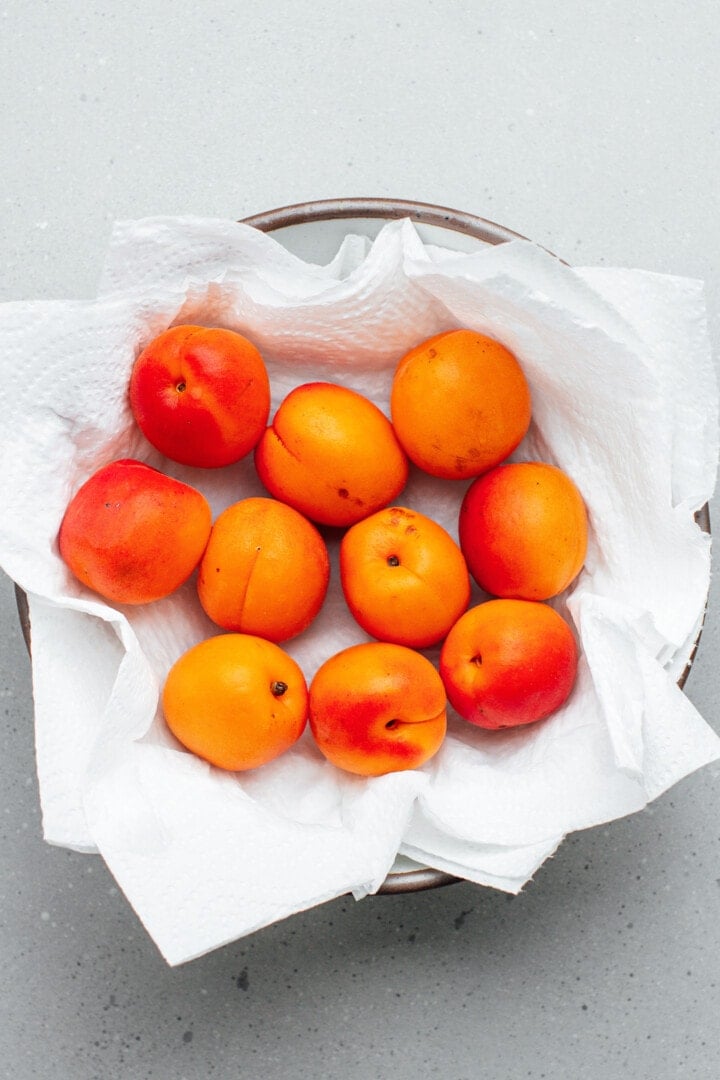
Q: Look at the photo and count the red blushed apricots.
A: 5